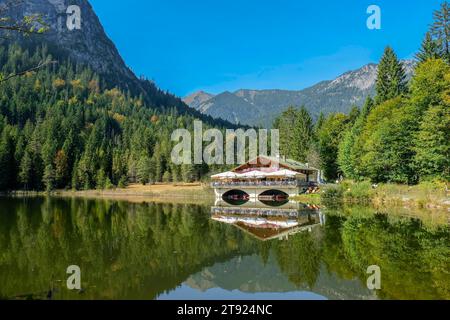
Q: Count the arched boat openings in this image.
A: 2